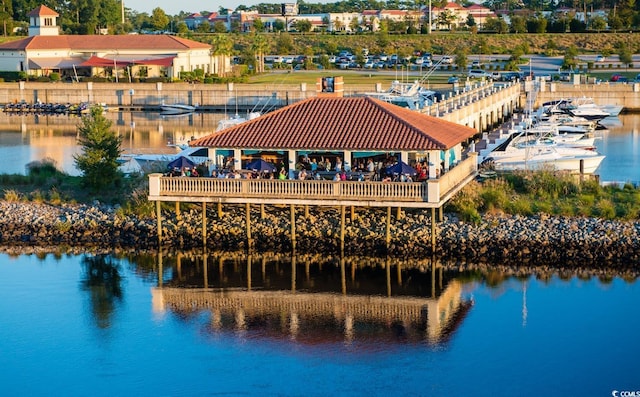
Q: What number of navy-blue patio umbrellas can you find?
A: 3